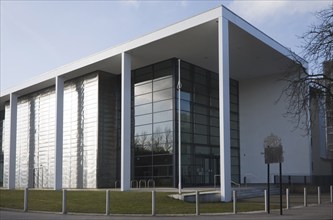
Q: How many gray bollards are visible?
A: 11